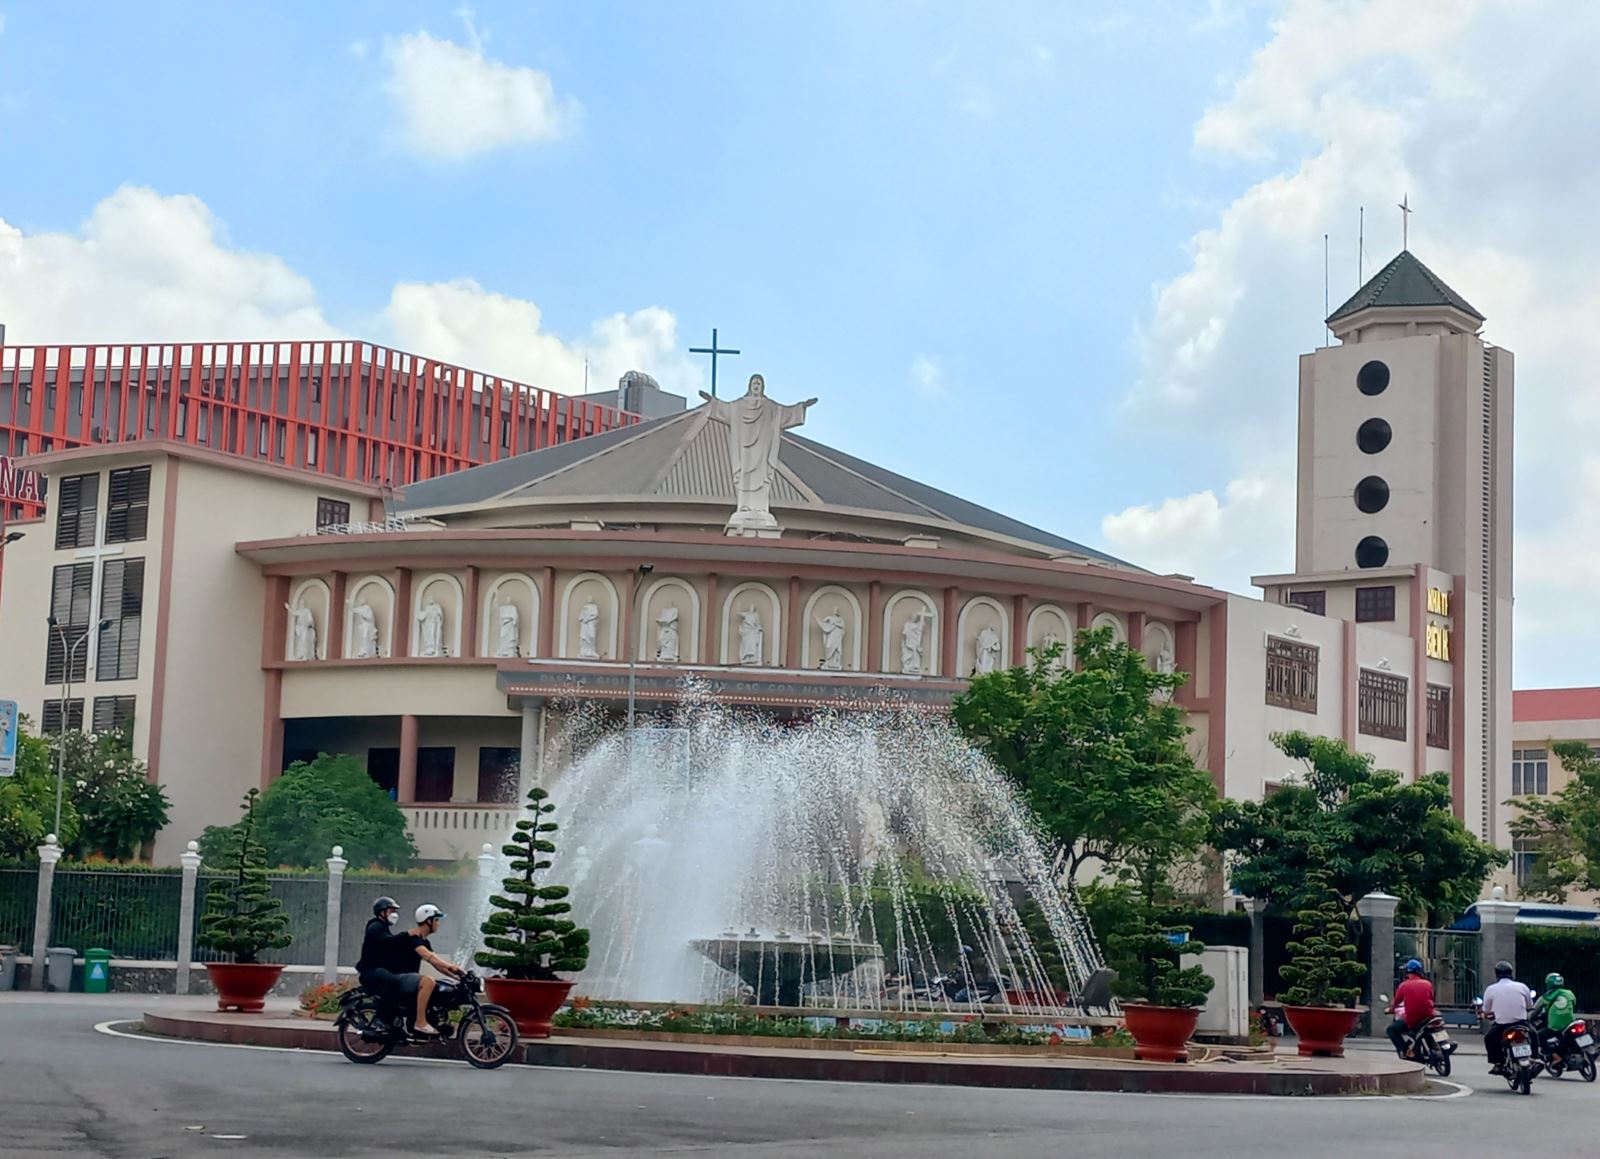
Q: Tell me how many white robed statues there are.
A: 13